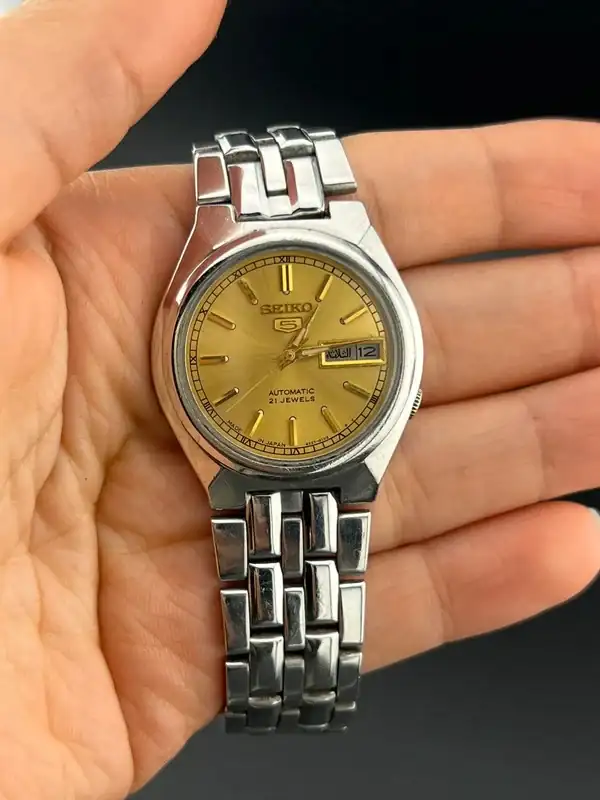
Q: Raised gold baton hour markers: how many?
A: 11